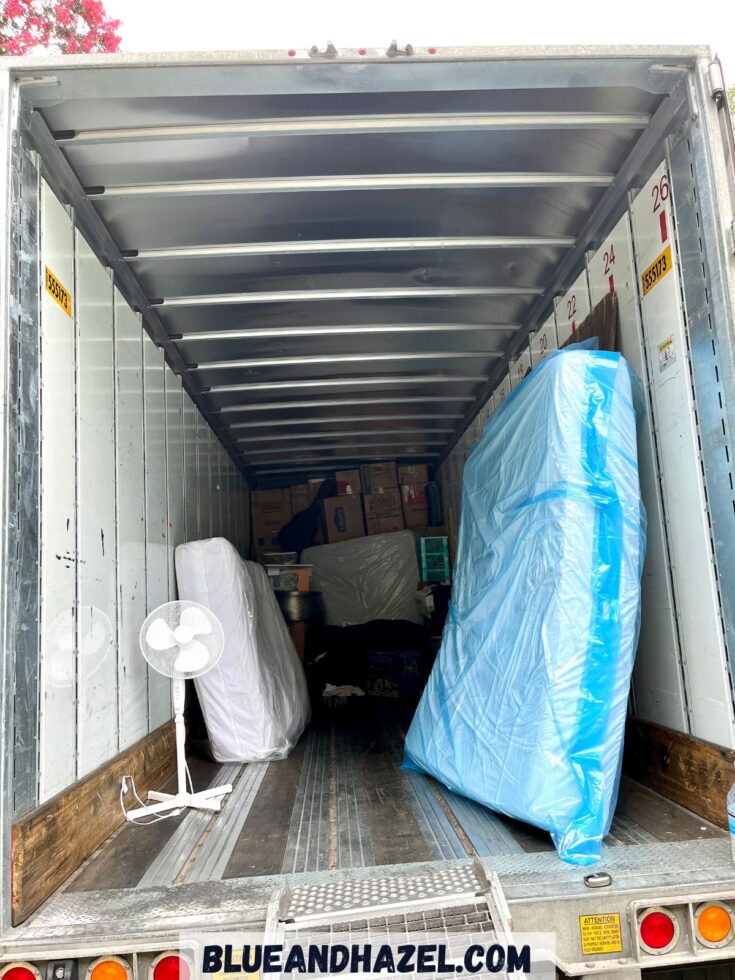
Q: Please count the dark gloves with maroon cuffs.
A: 0